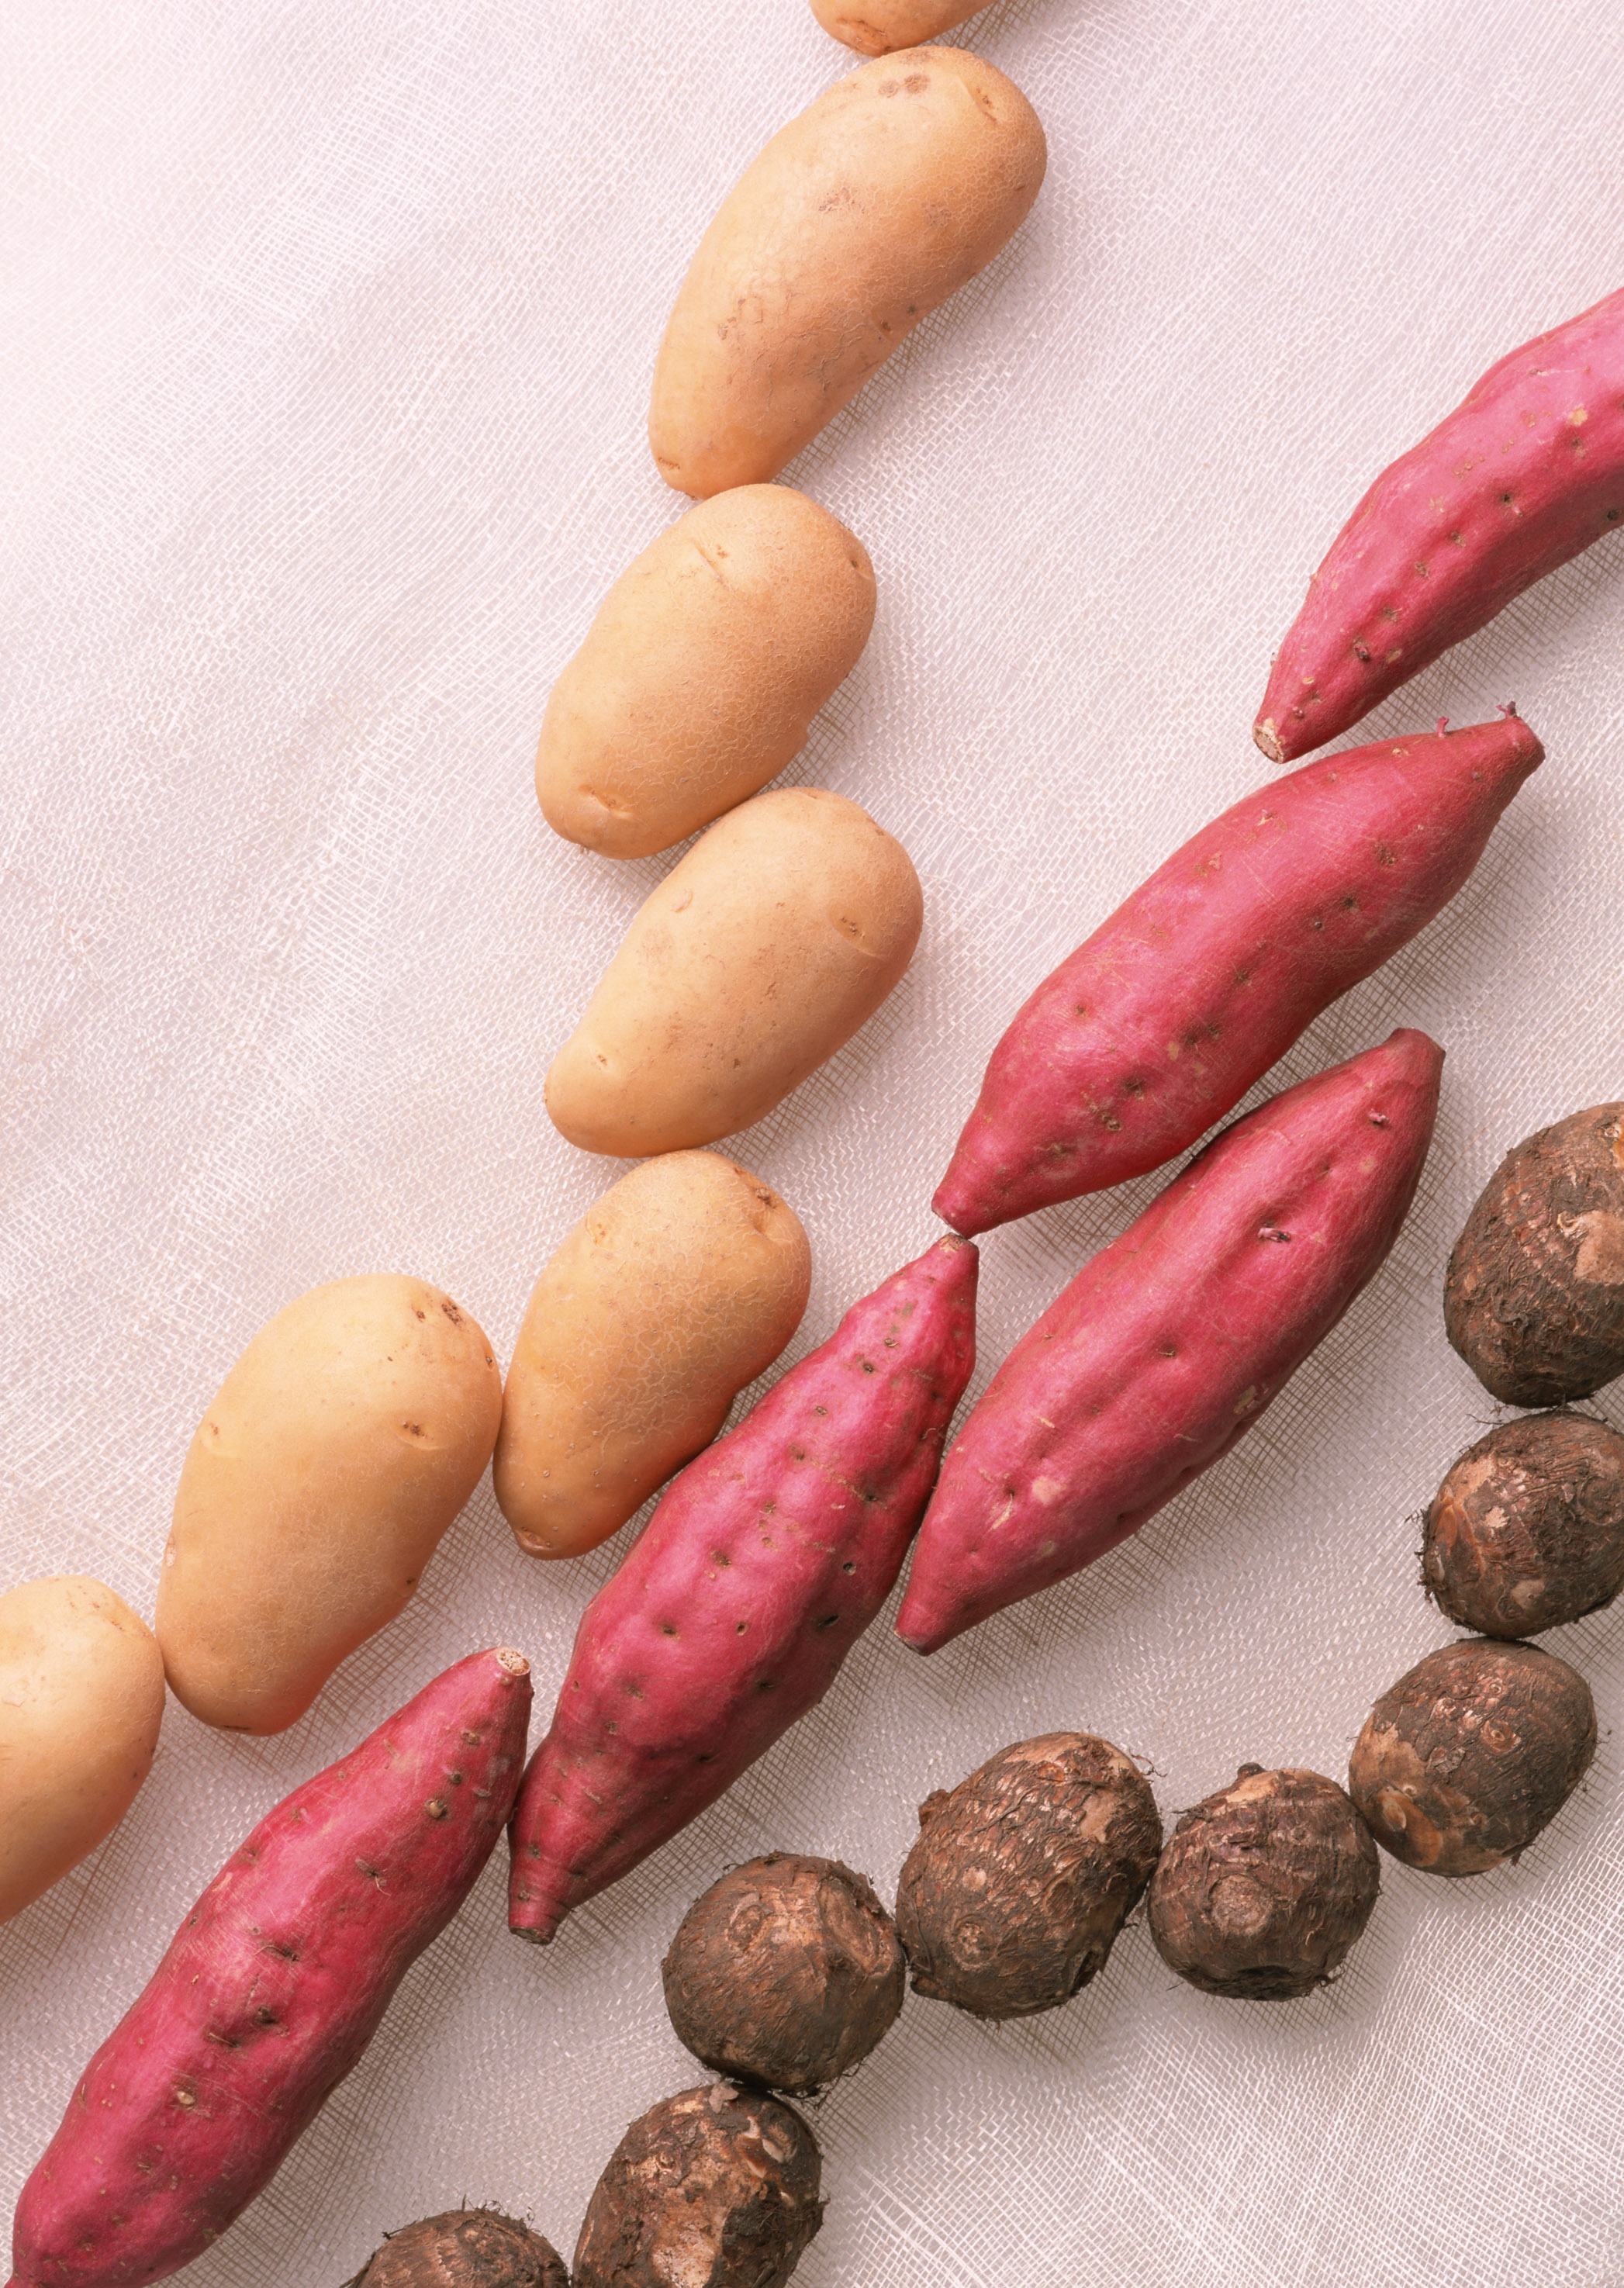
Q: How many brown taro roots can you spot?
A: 8